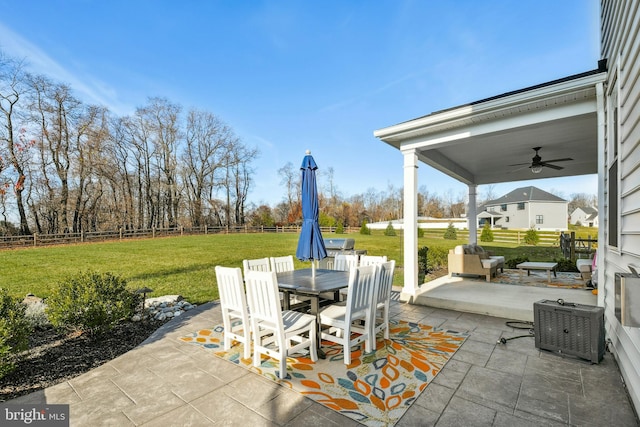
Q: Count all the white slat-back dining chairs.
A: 8